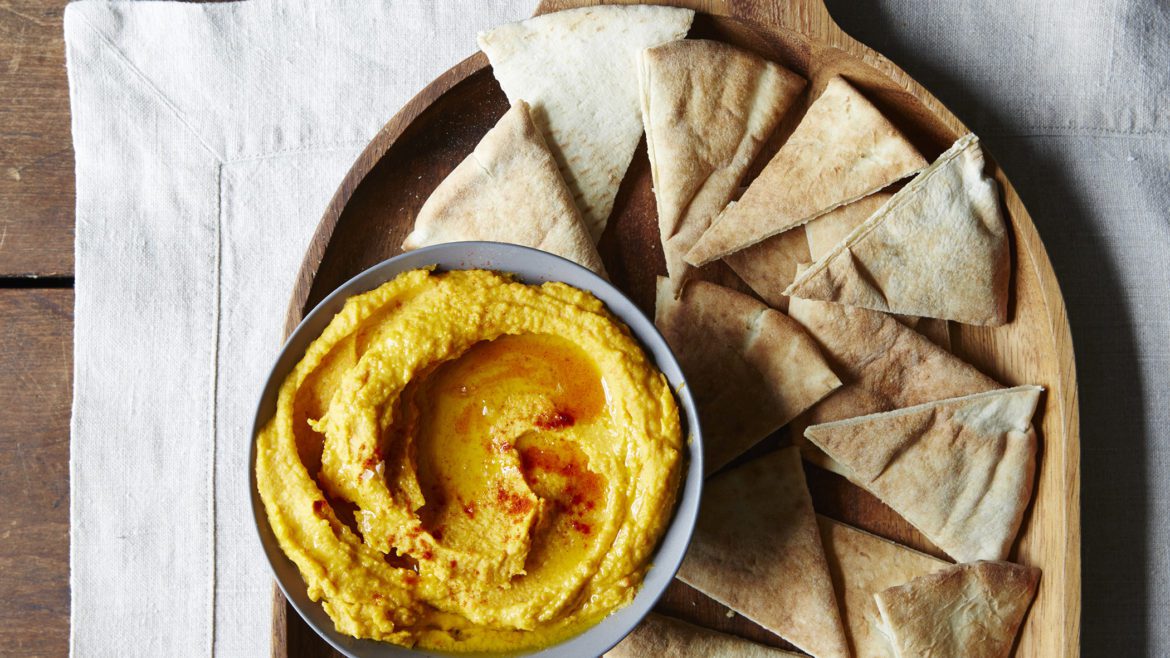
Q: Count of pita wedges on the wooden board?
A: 14